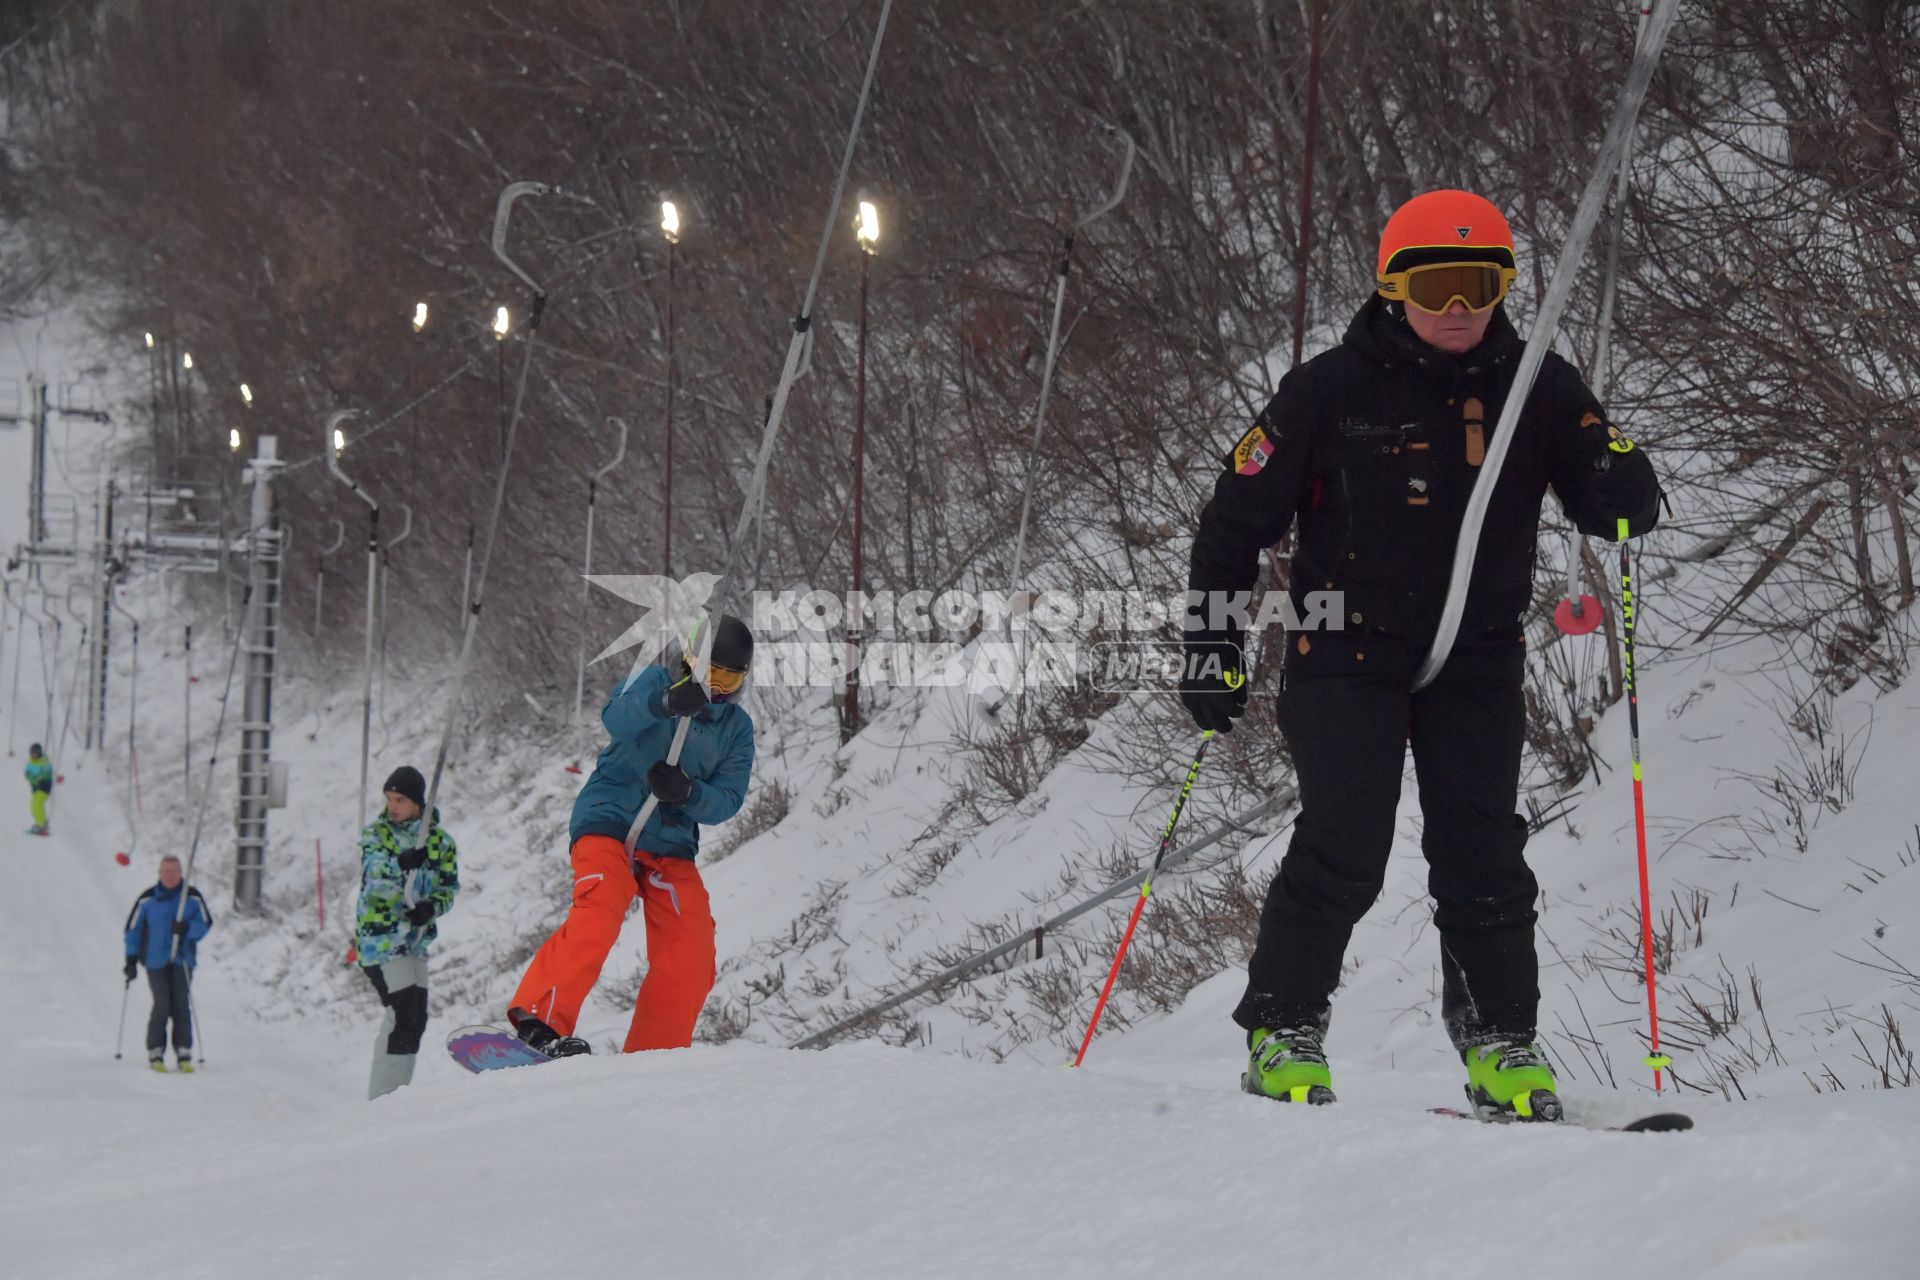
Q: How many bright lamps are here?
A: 9